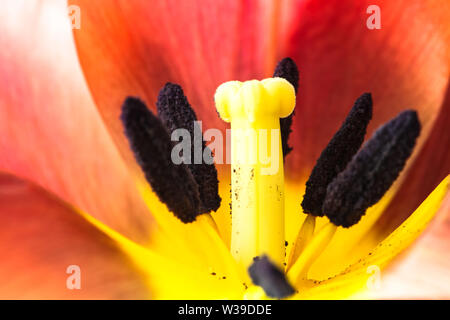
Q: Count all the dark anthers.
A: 6